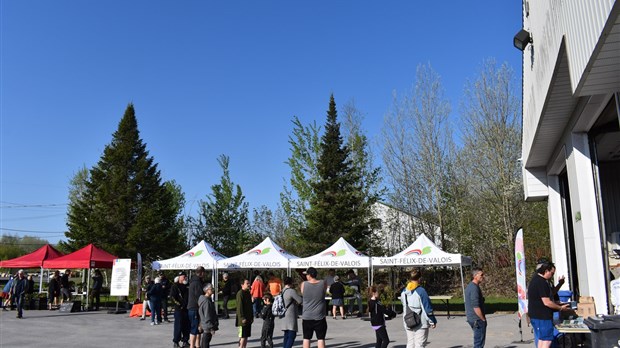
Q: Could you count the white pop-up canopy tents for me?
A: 4